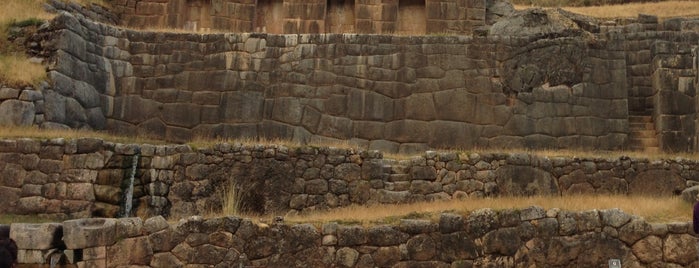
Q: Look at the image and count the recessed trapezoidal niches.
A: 4